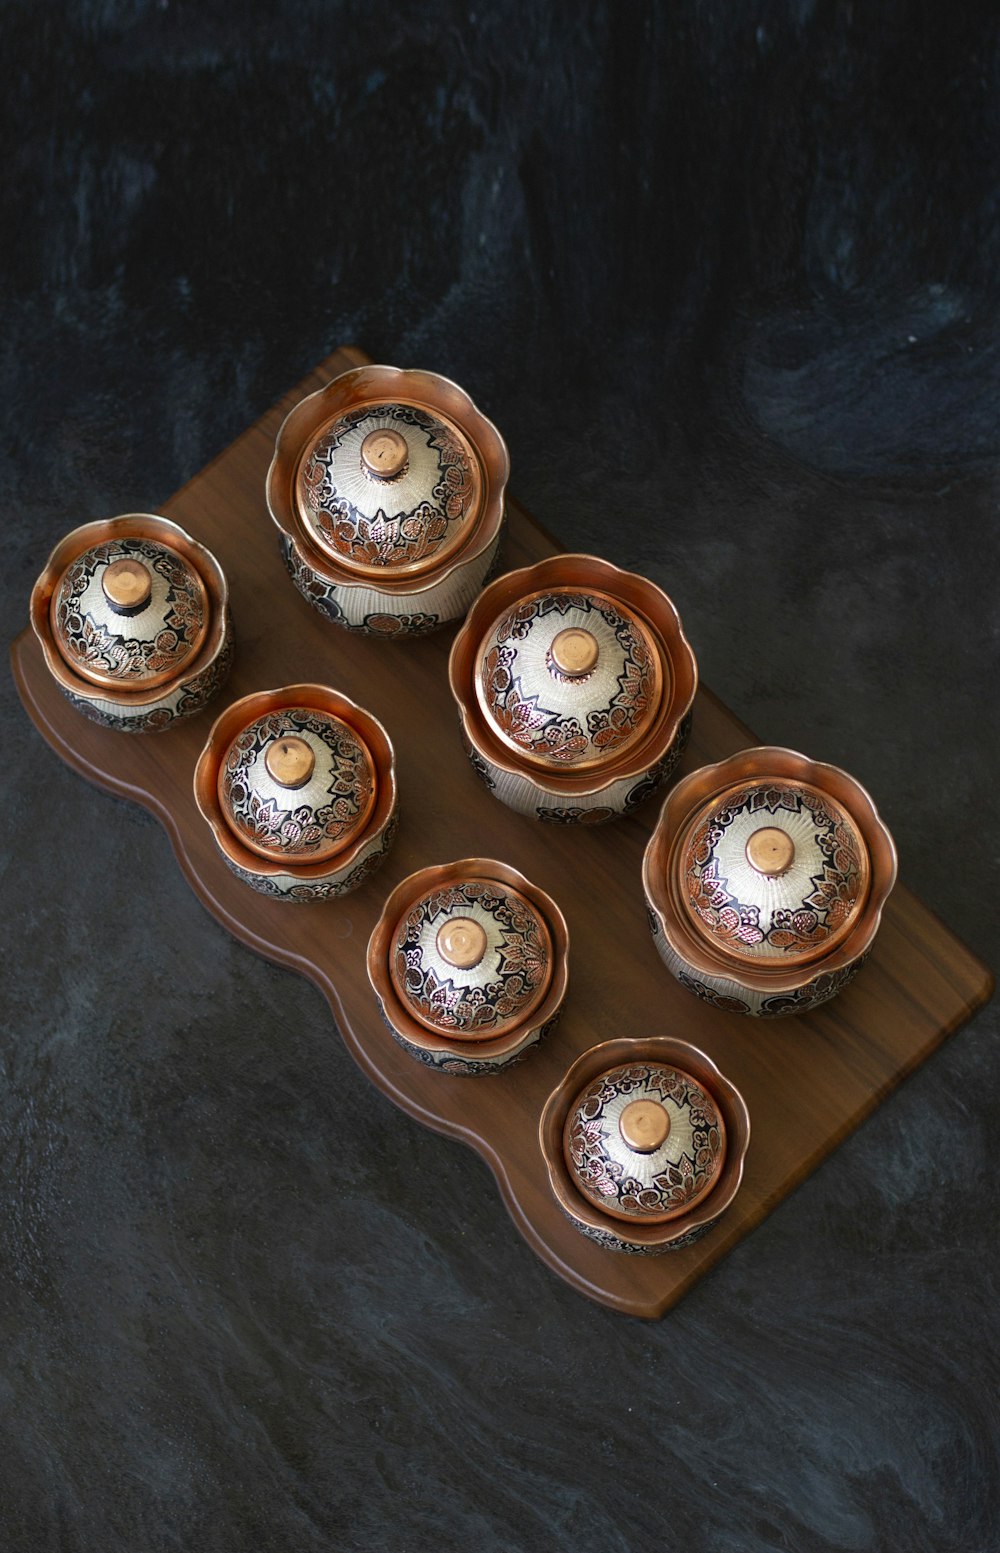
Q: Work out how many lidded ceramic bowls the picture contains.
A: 7